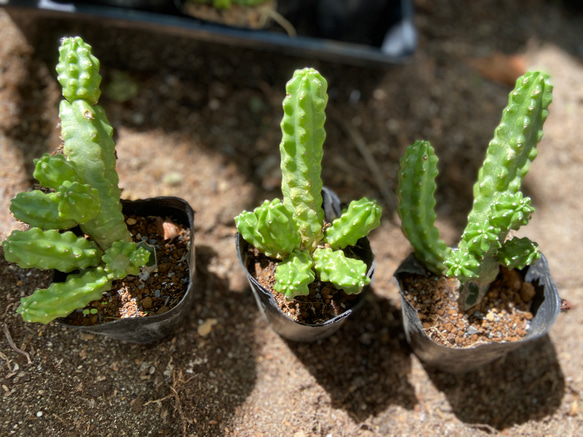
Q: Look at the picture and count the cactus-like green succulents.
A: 3